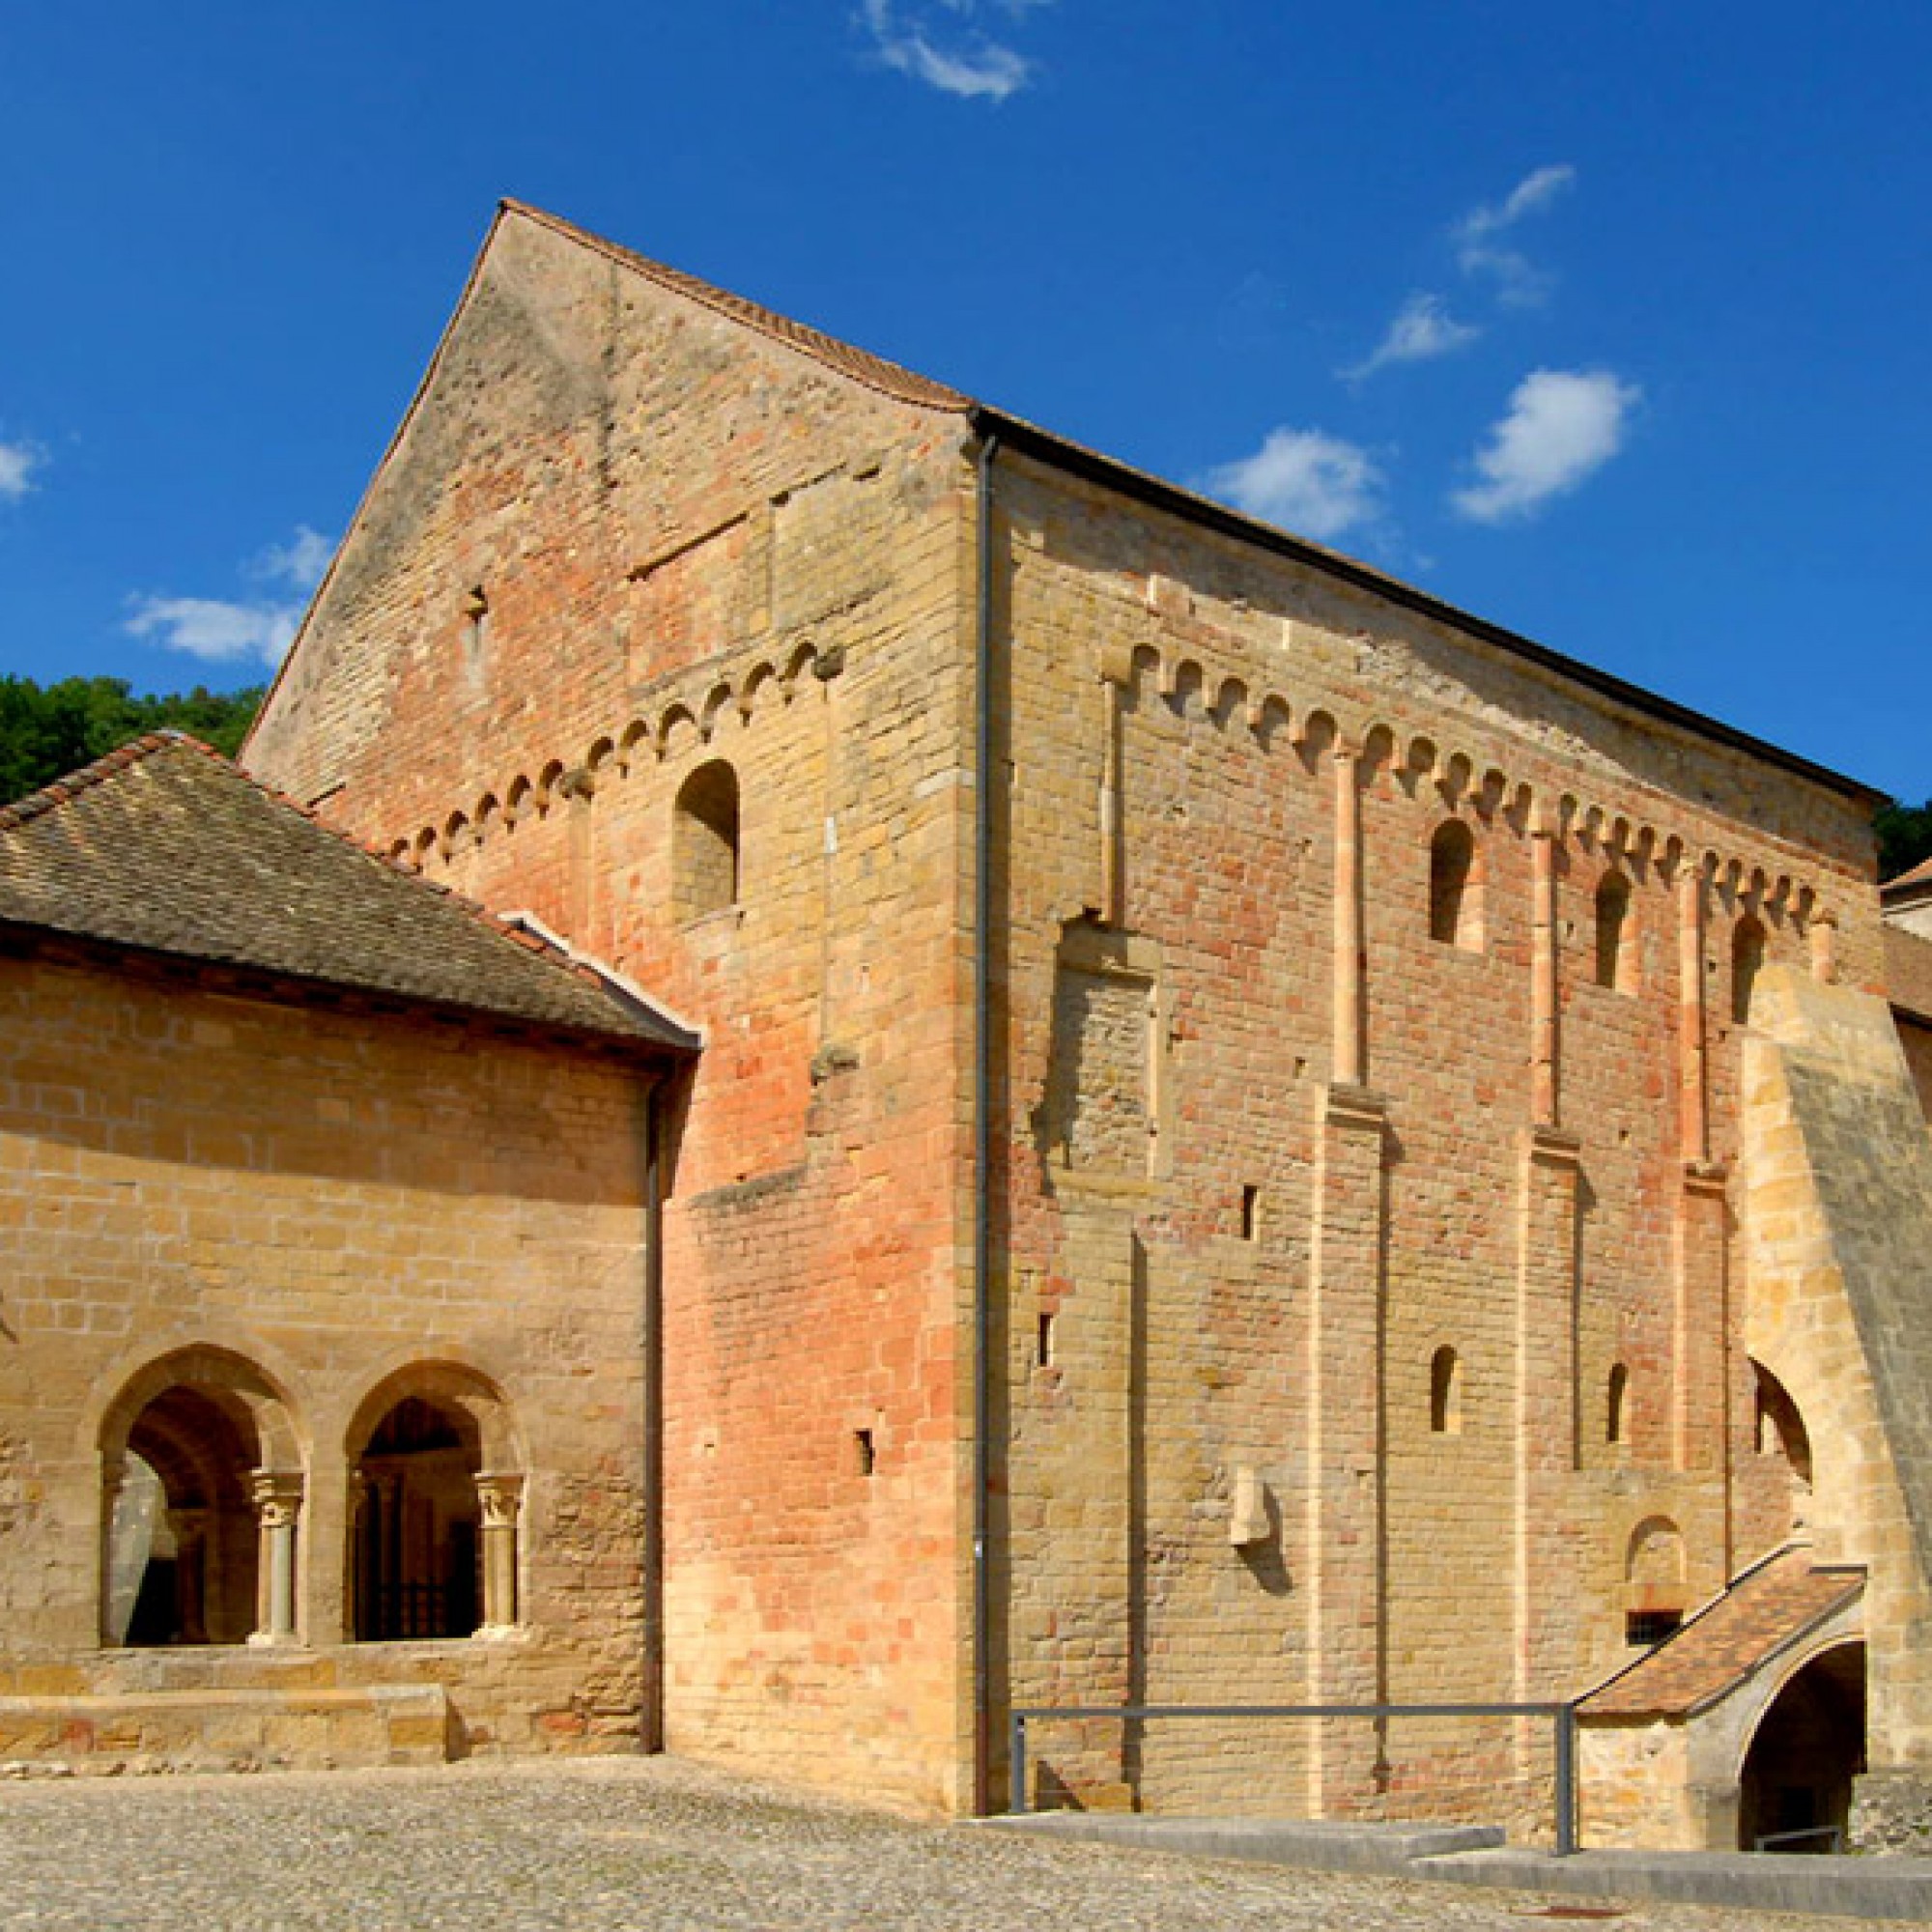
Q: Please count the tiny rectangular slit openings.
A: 3